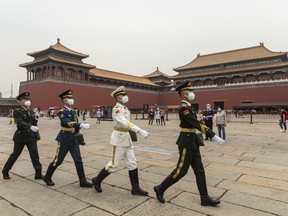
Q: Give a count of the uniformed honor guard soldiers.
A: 4